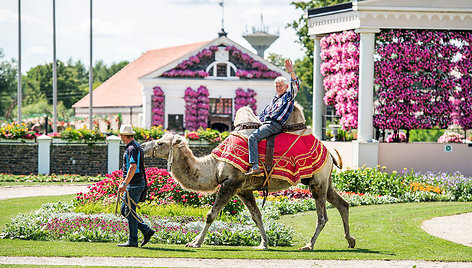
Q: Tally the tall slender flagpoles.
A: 3